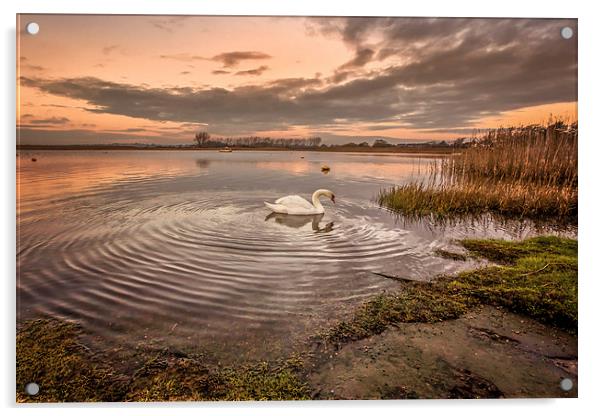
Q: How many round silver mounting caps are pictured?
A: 4